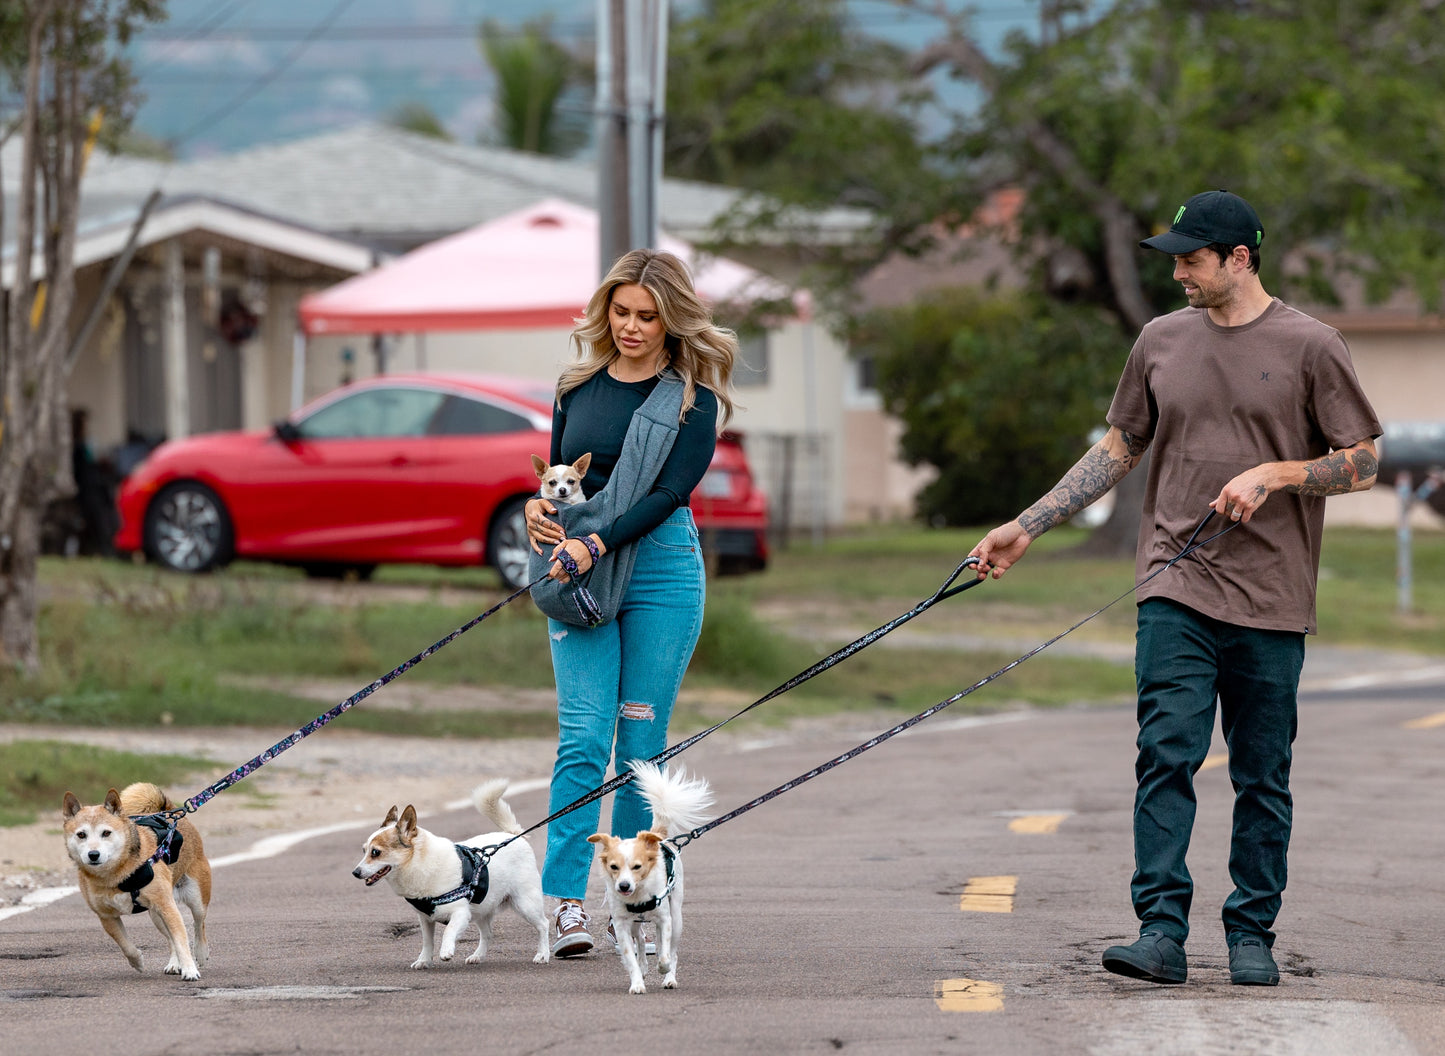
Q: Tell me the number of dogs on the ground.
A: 3